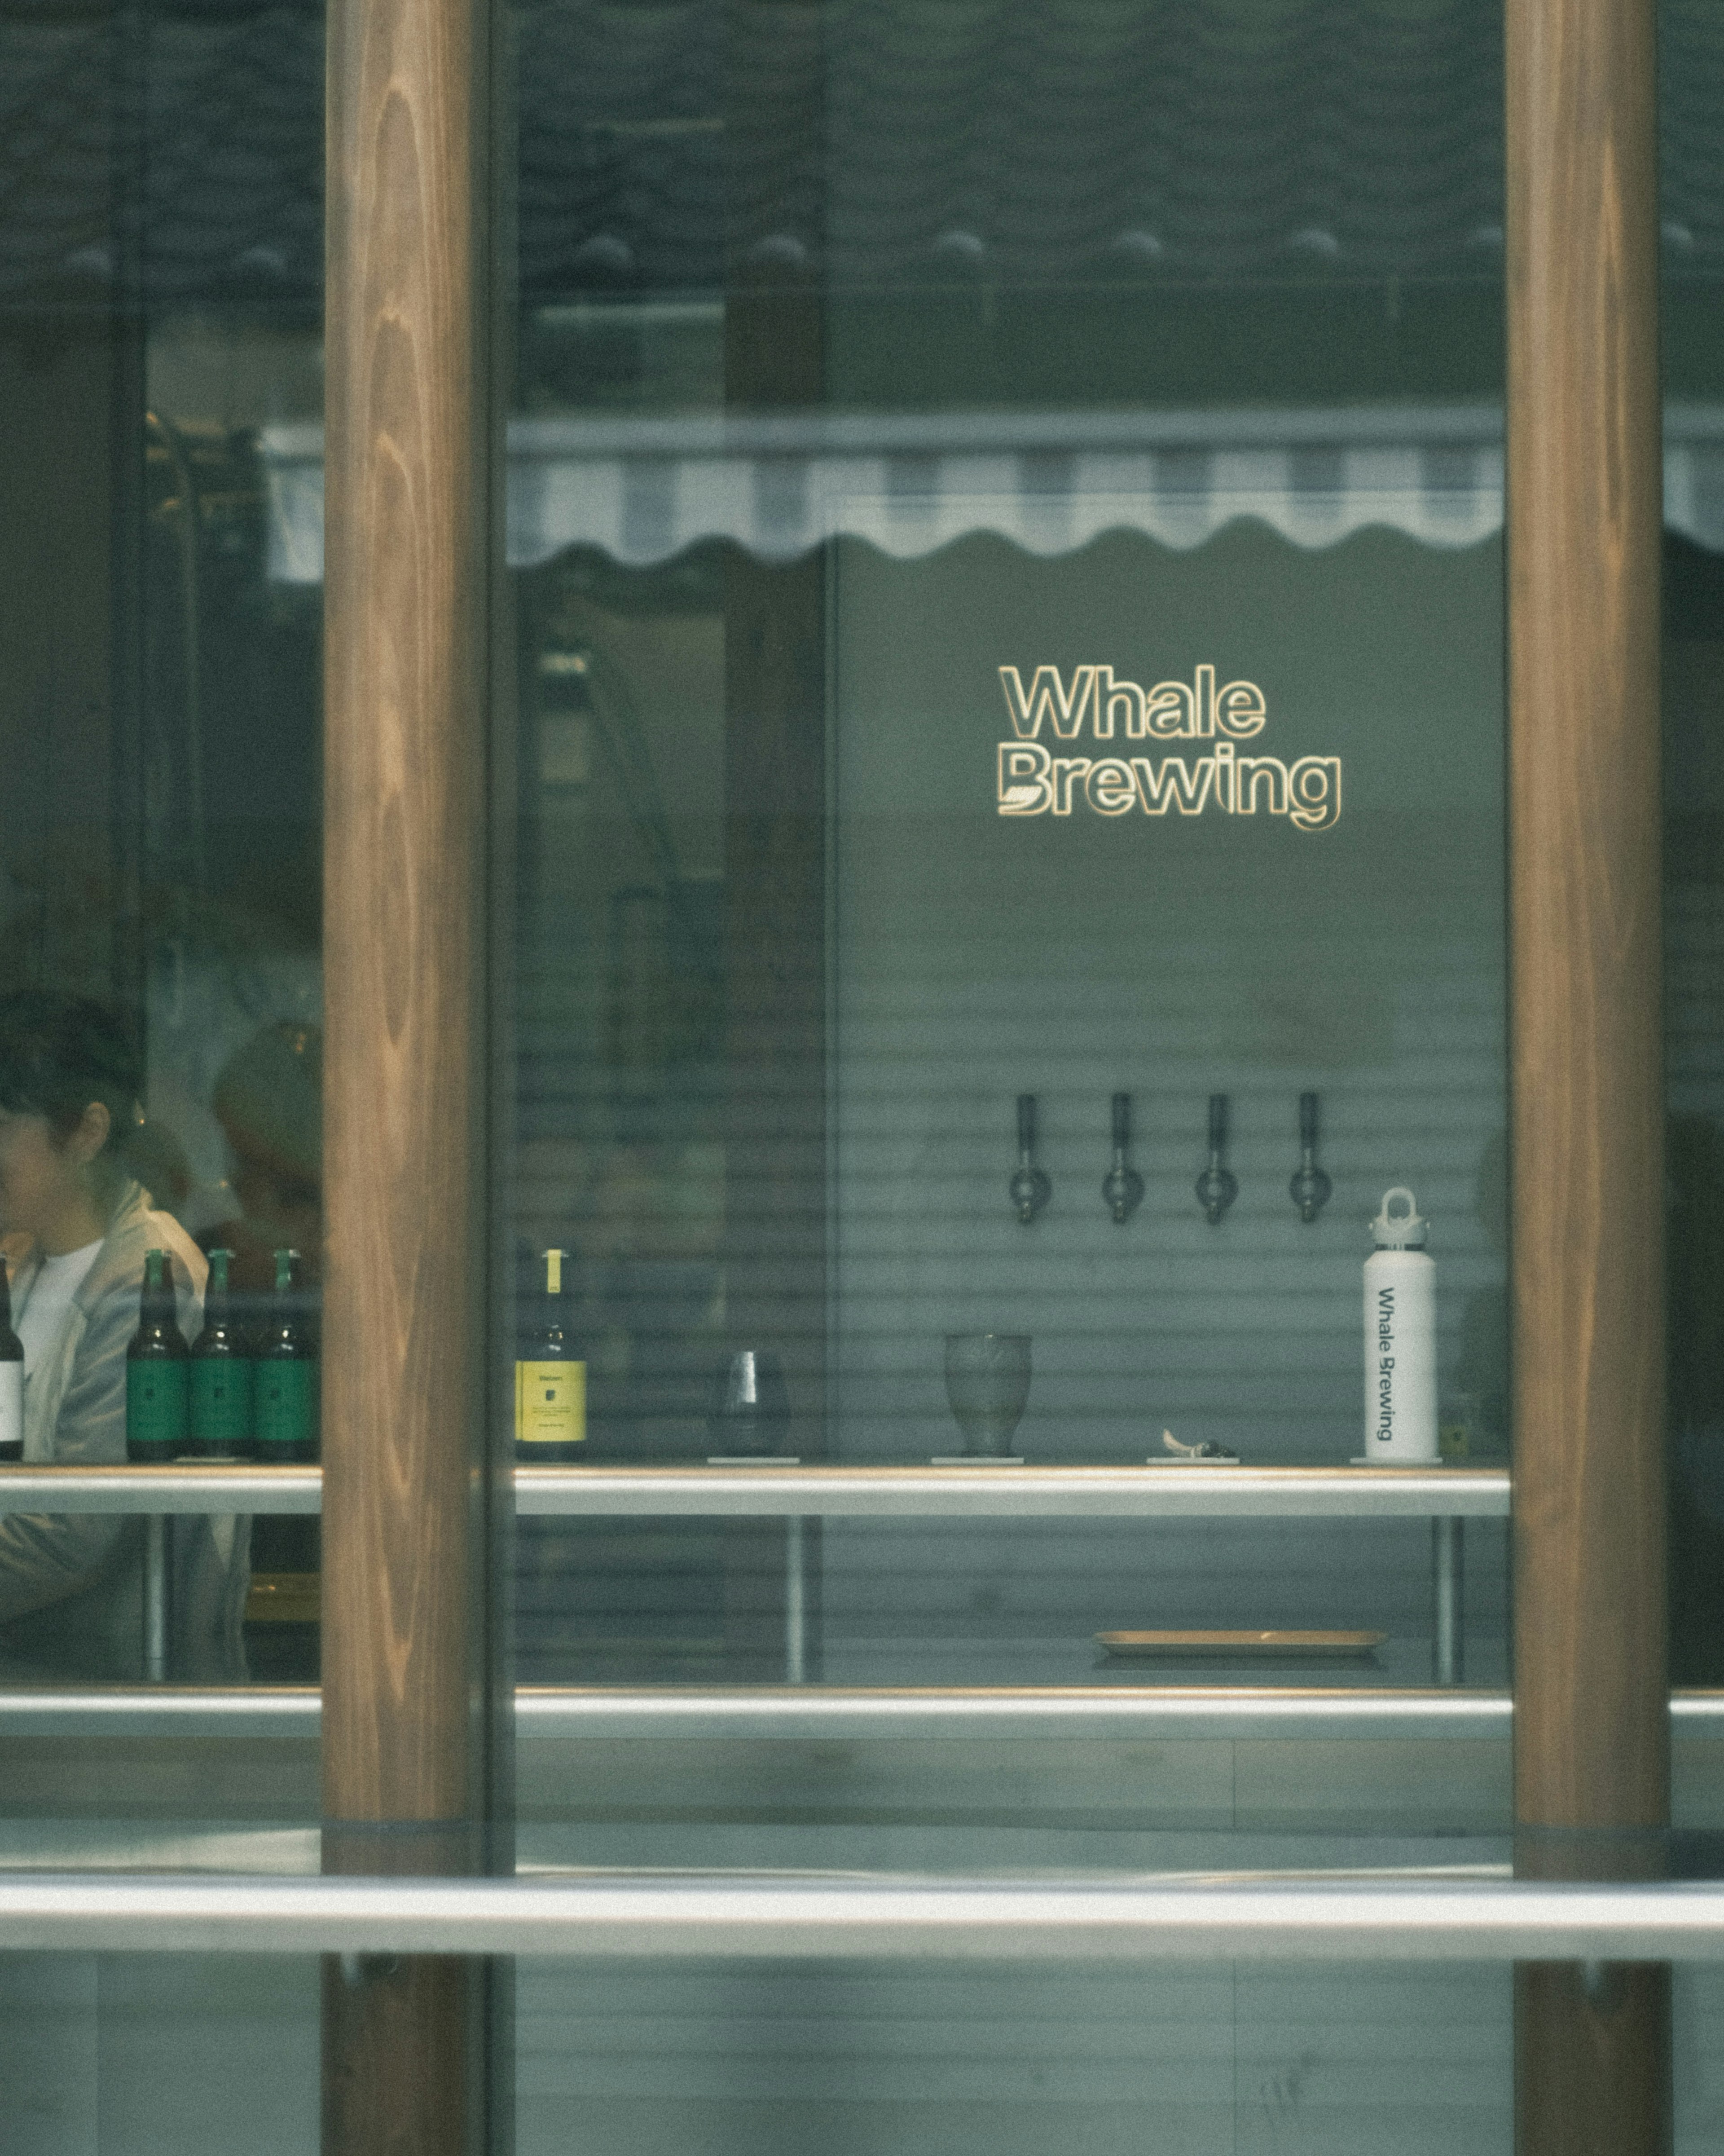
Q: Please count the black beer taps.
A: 4